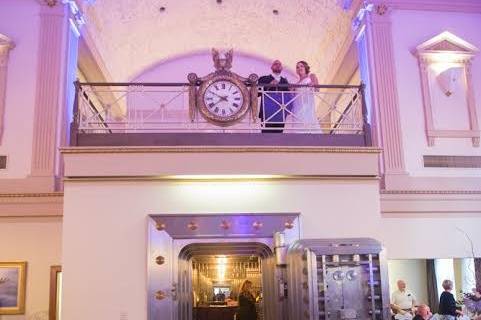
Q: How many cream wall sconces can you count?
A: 1